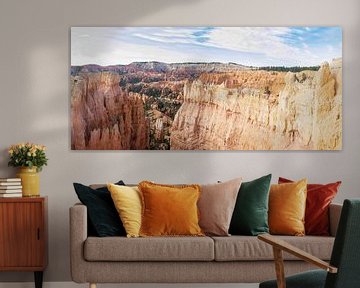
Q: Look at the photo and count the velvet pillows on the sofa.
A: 7